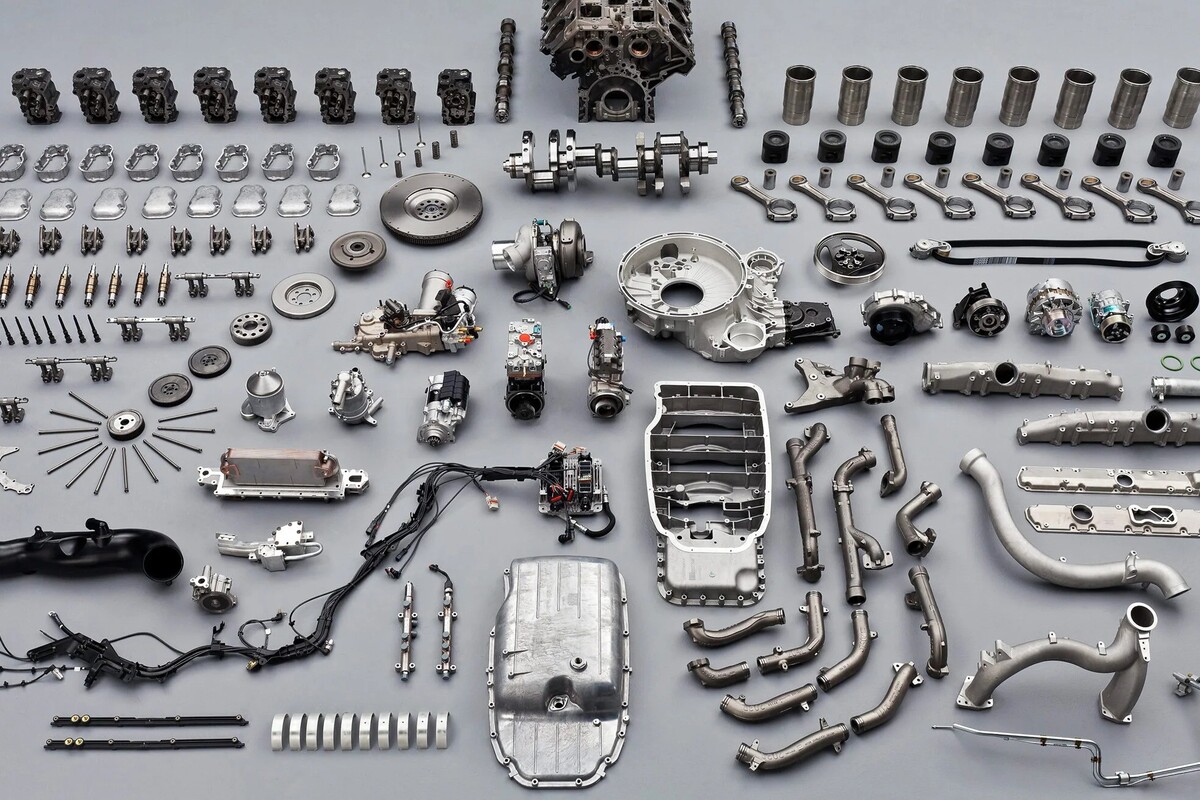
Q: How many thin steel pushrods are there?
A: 13